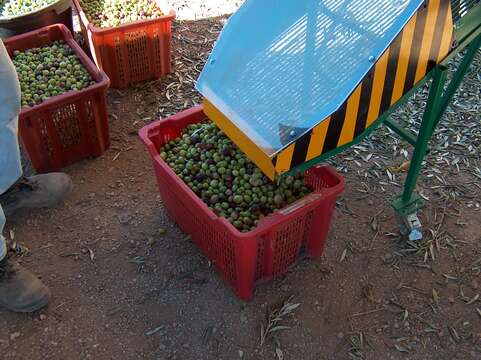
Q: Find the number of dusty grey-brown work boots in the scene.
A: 2